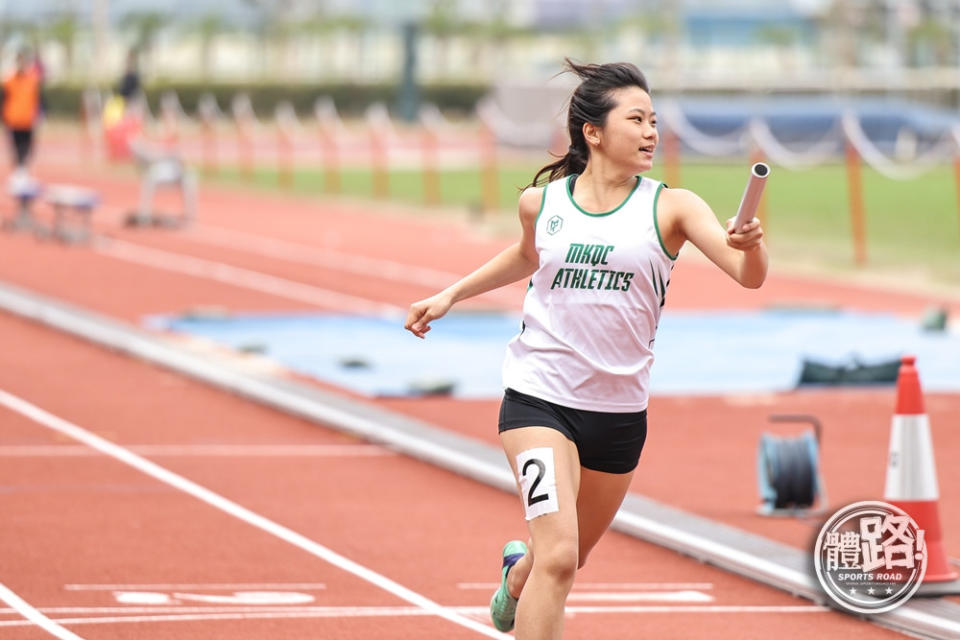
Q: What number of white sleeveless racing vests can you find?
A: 1